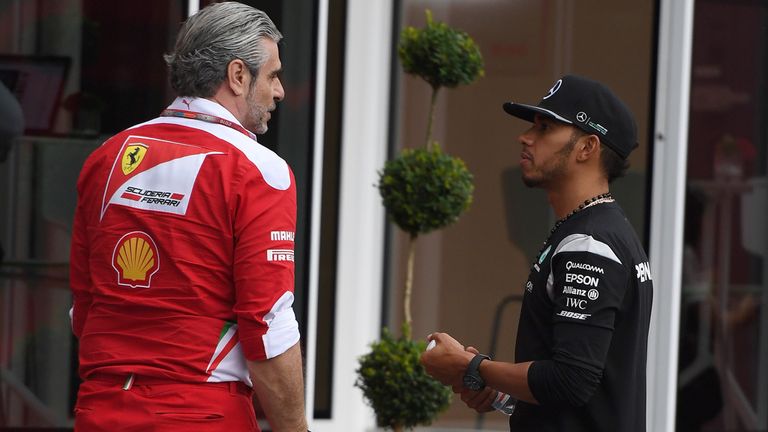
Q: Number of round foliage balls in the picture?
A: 3